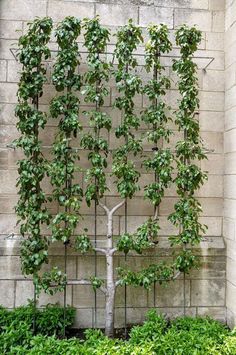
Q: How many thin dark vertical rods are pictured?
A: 6